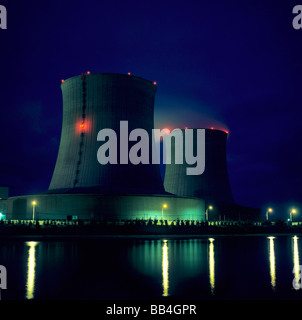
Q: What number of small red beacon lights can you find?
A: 9